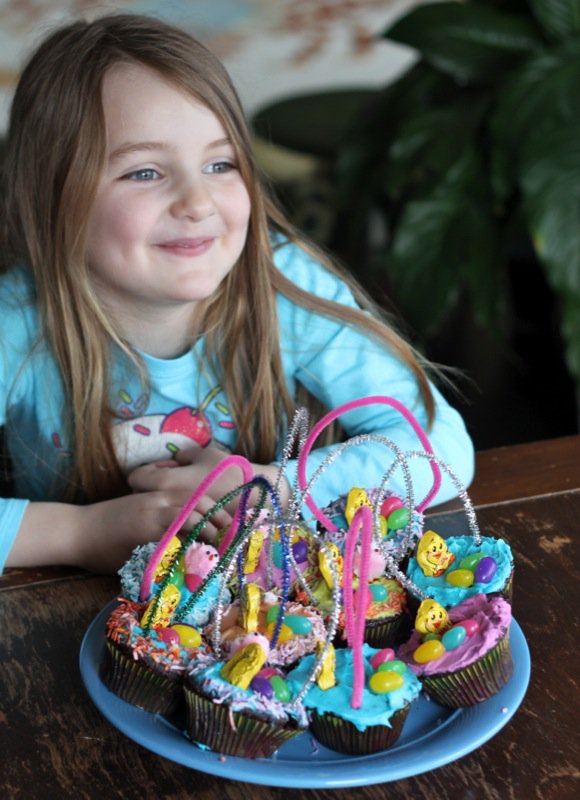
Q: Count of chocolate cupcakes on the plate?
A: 10